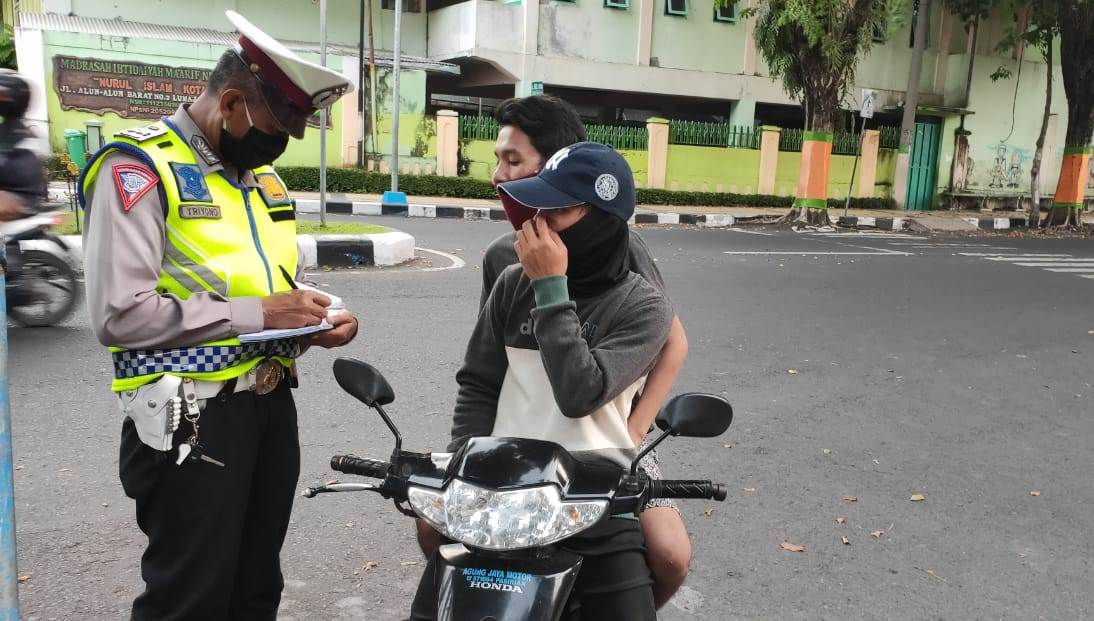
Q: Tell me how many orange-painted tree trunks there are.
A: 2